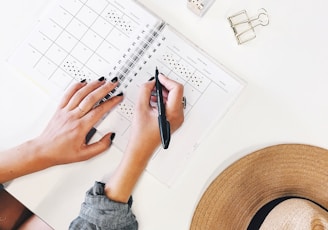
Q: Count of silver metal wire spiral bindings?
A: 1